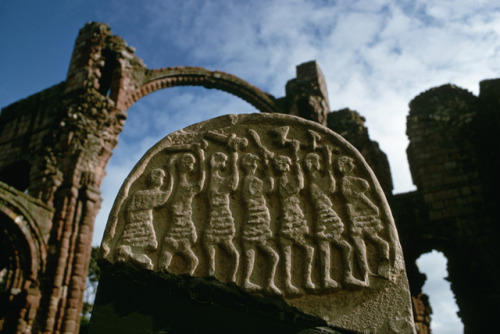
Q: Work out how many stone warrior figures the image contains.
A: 7